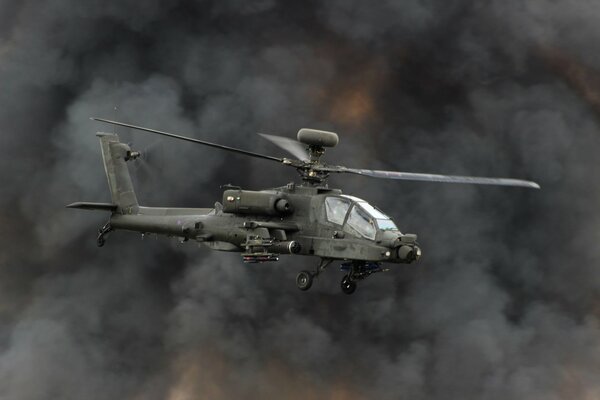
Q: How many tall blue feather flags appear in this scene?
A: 0